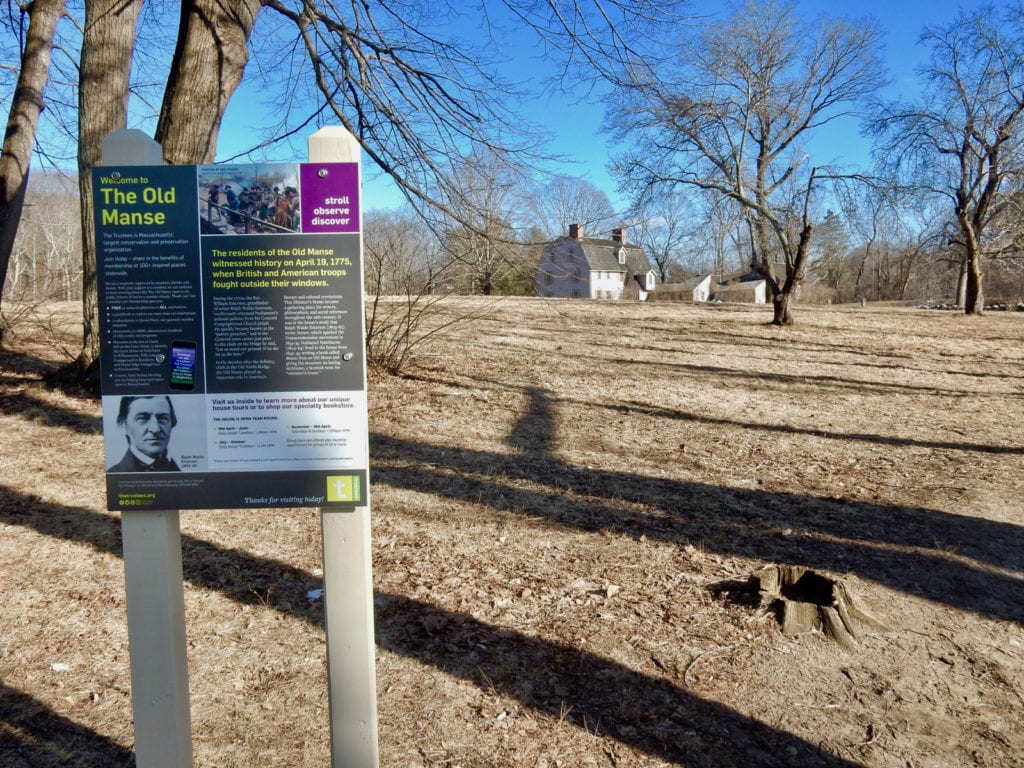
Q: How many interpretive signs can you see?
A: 1